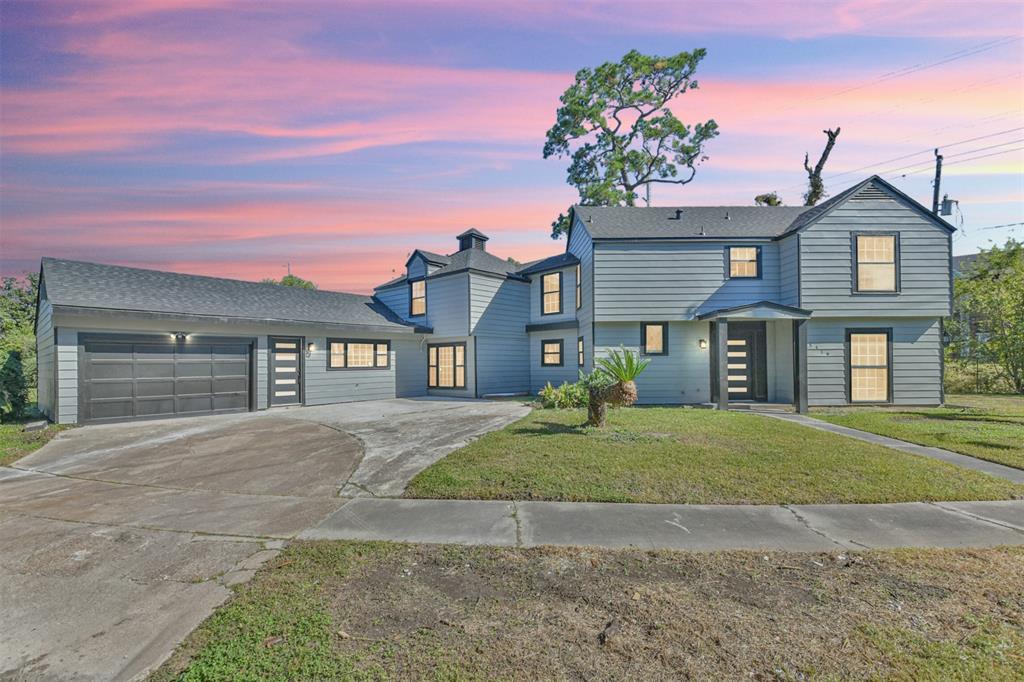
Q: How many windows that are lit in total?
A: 11